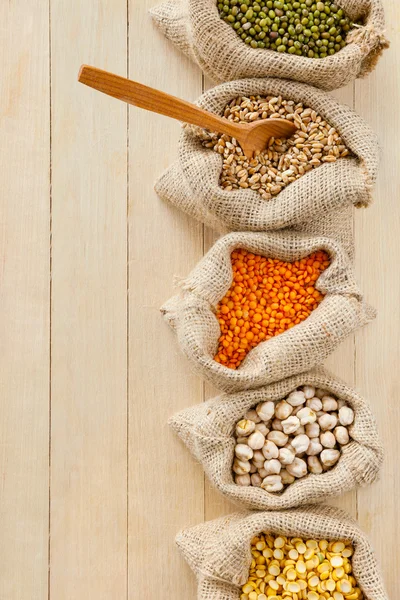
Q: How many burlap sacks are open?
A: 5